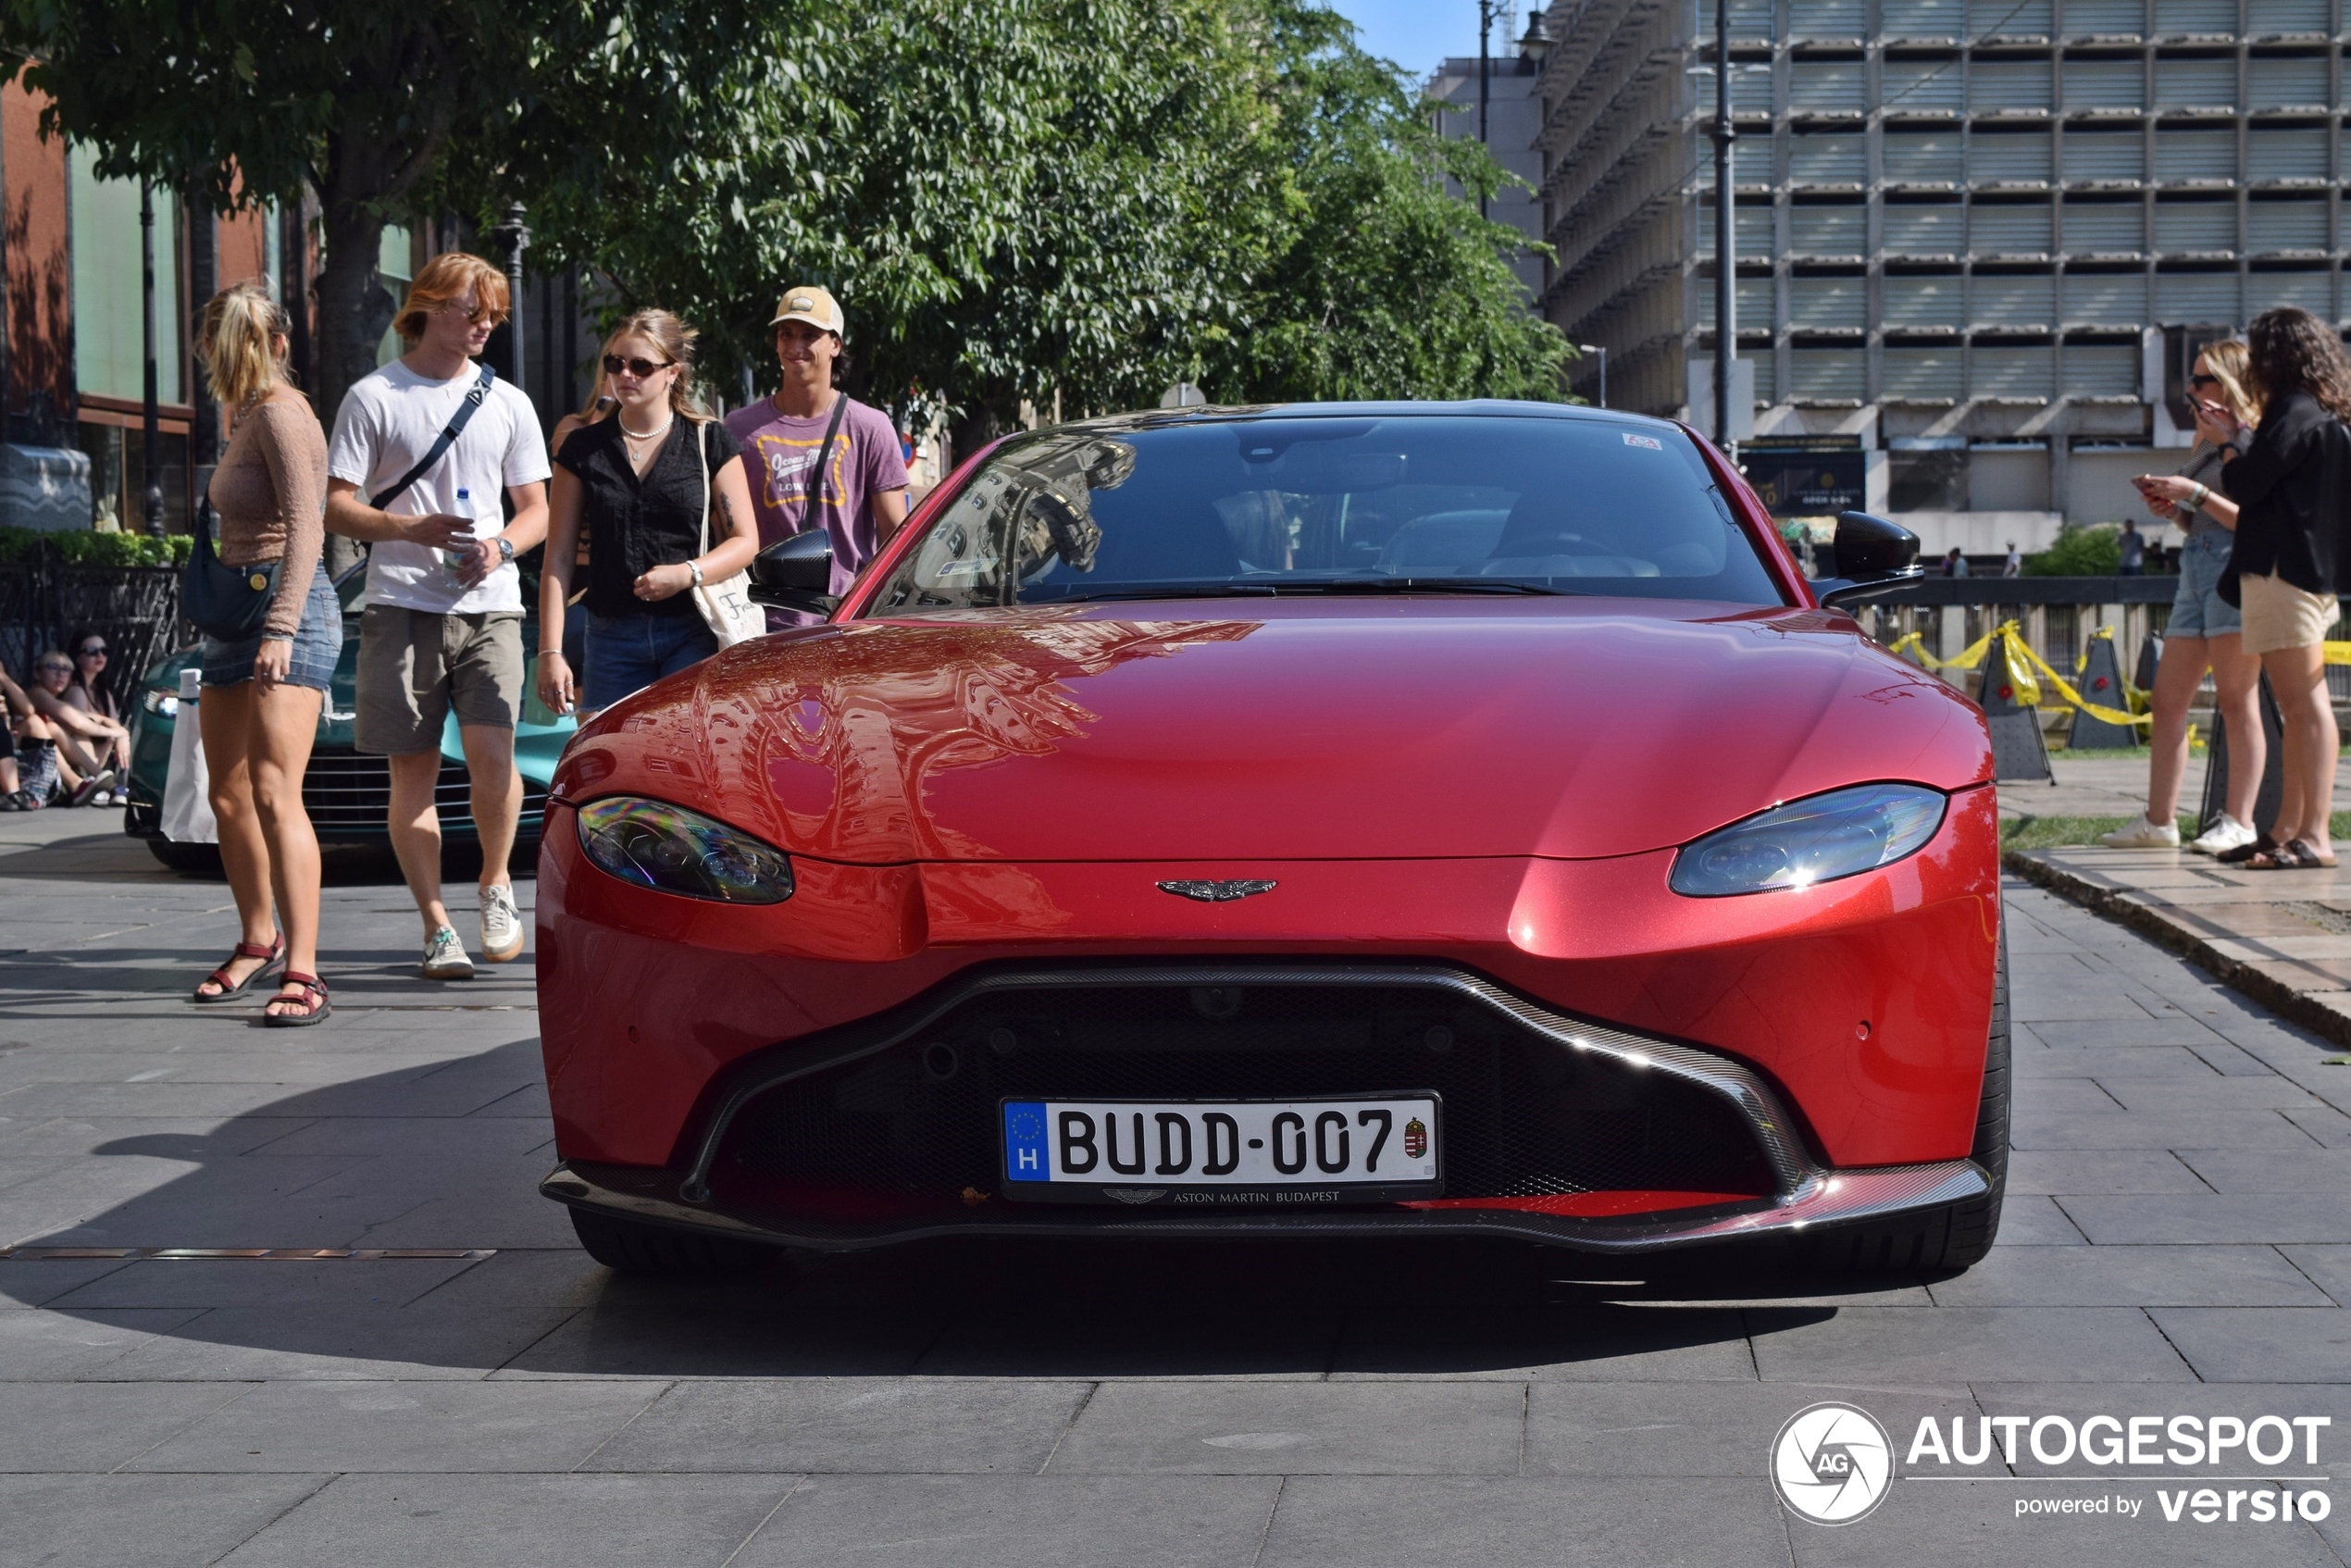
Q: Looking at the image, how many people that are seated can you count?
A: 3